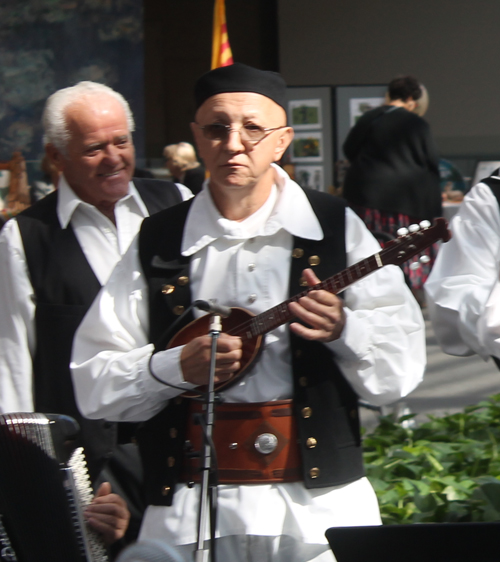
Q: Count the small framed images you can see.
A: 4